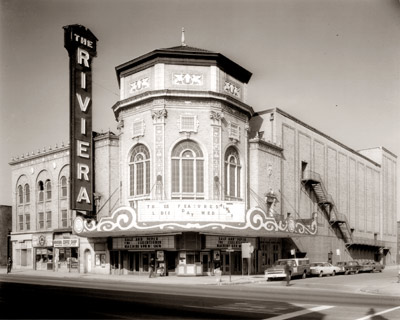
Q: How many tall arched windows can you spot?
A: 3